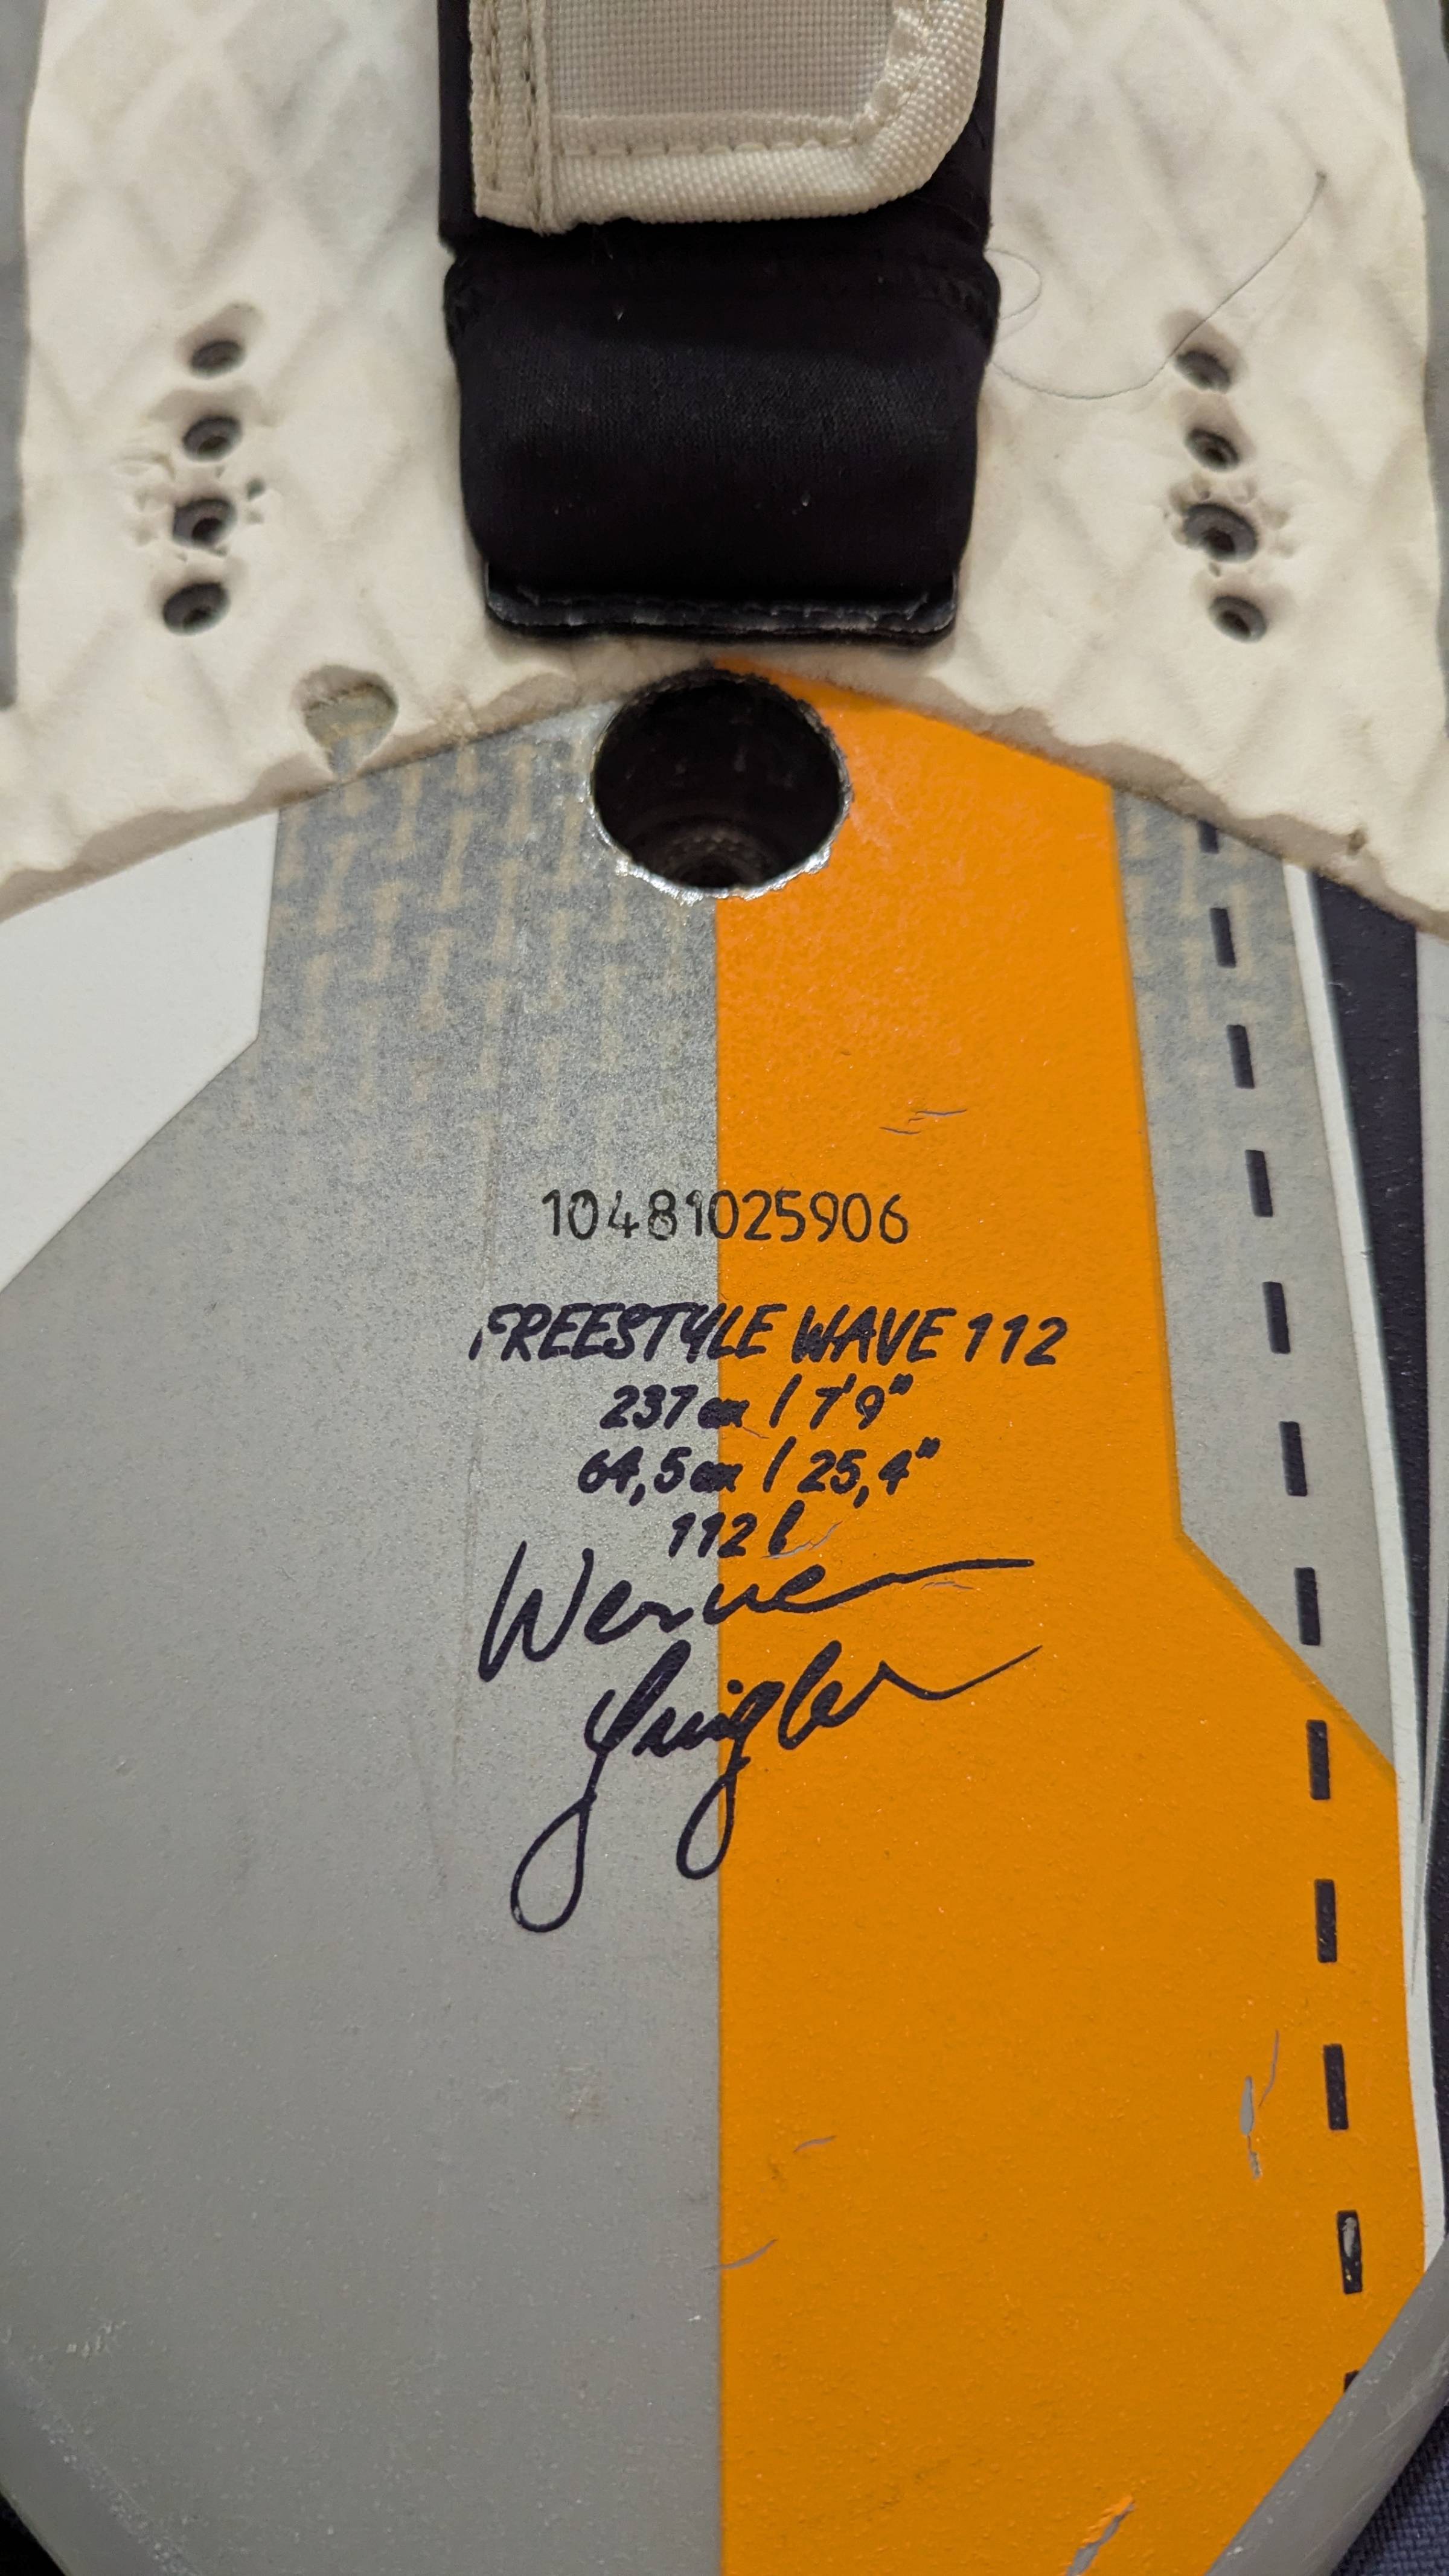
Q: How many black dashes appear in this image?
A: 12